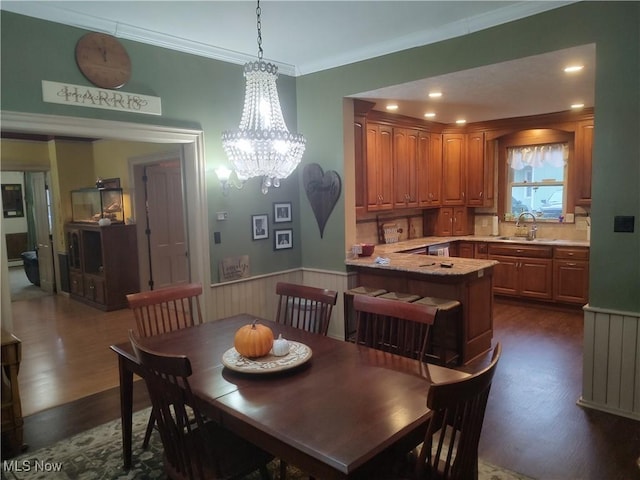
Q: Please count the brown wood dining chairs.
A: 5